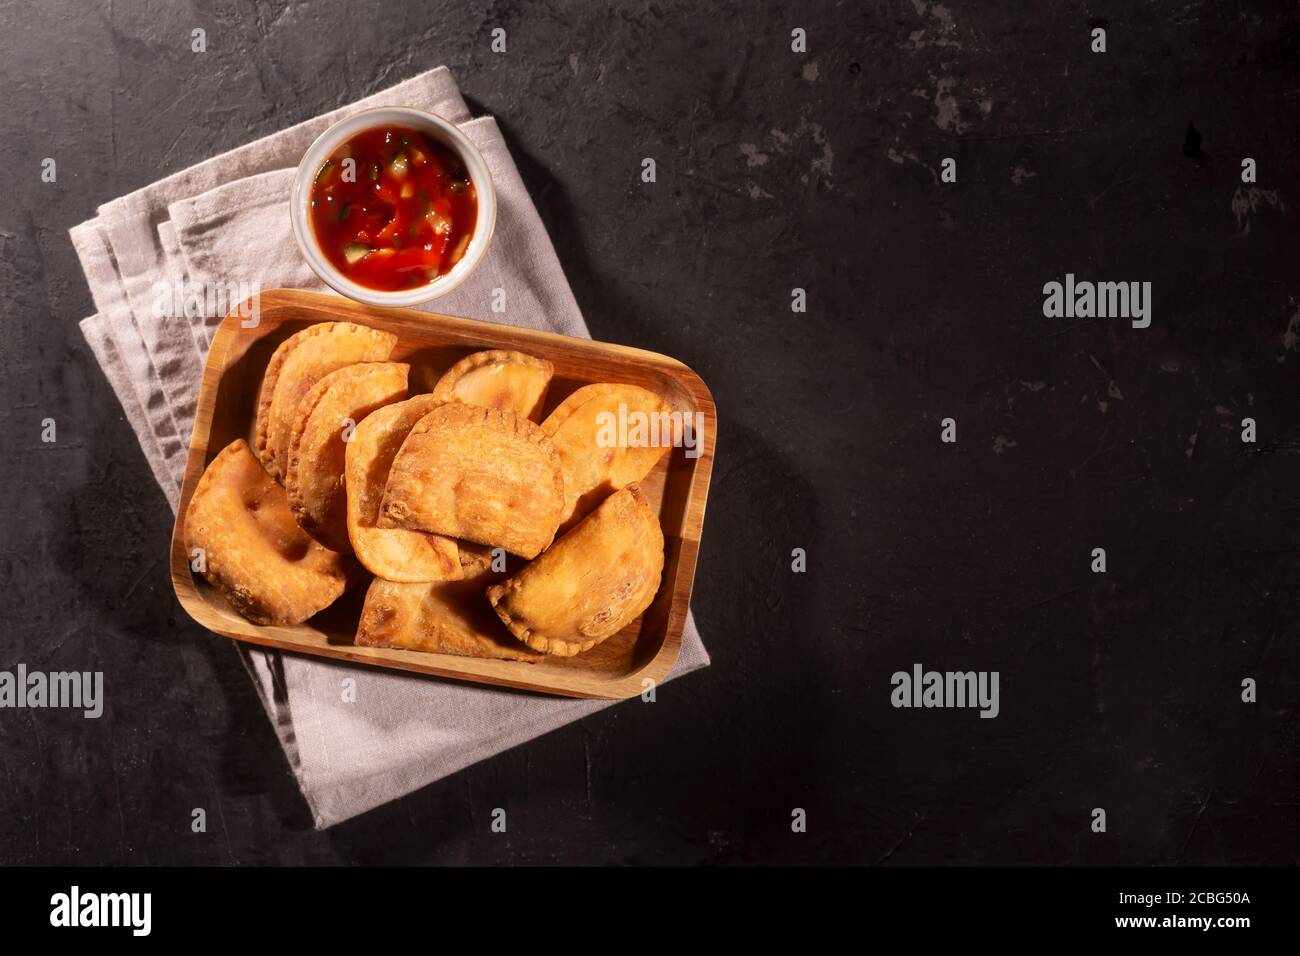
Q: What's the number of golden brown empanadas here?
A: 9